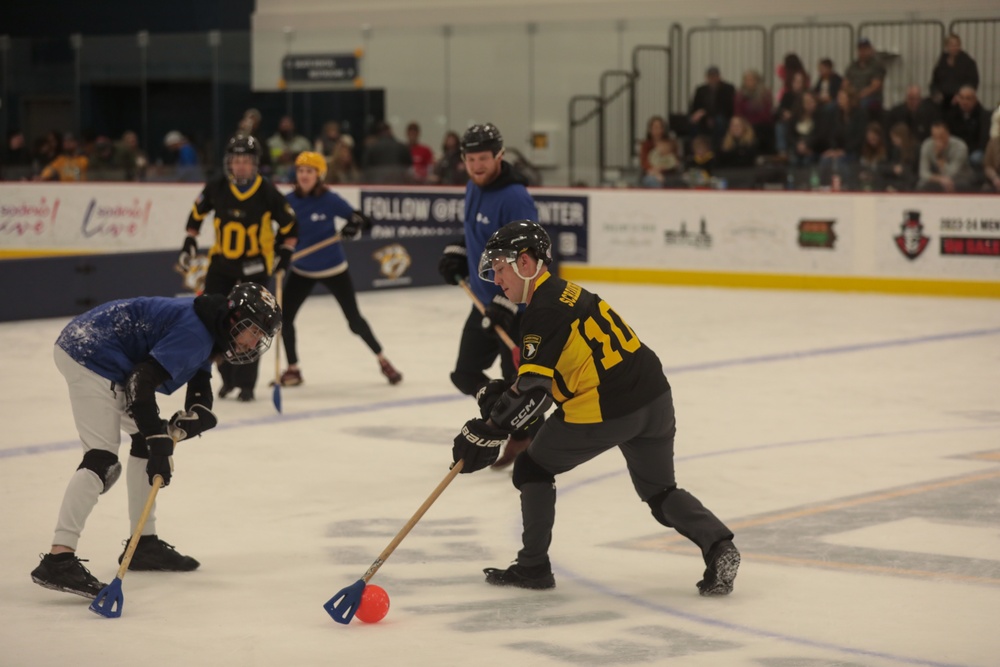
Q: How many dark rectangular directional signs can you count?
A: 1